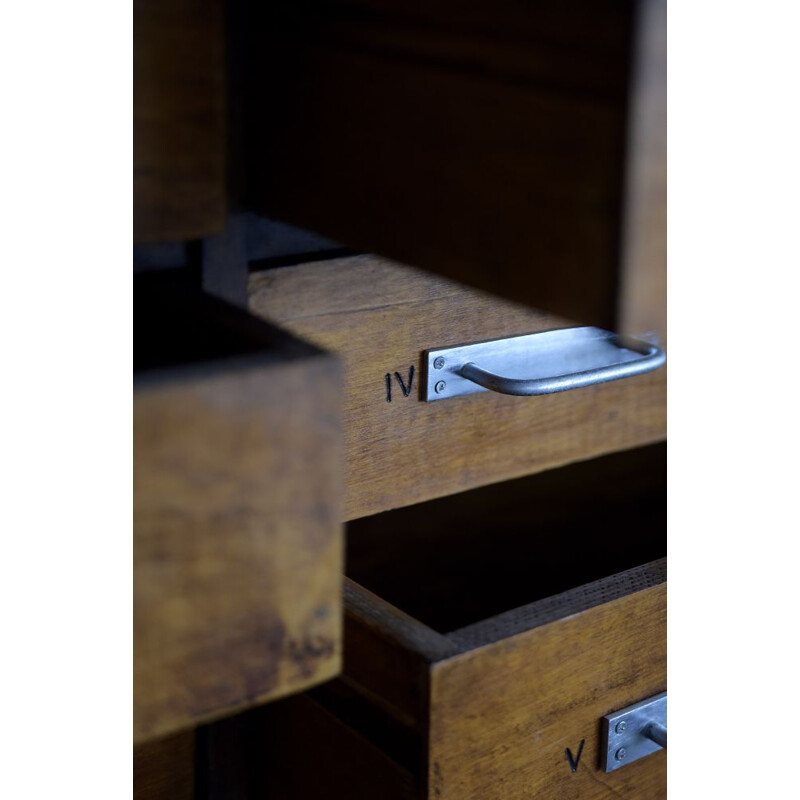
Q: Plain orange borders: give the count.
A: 0